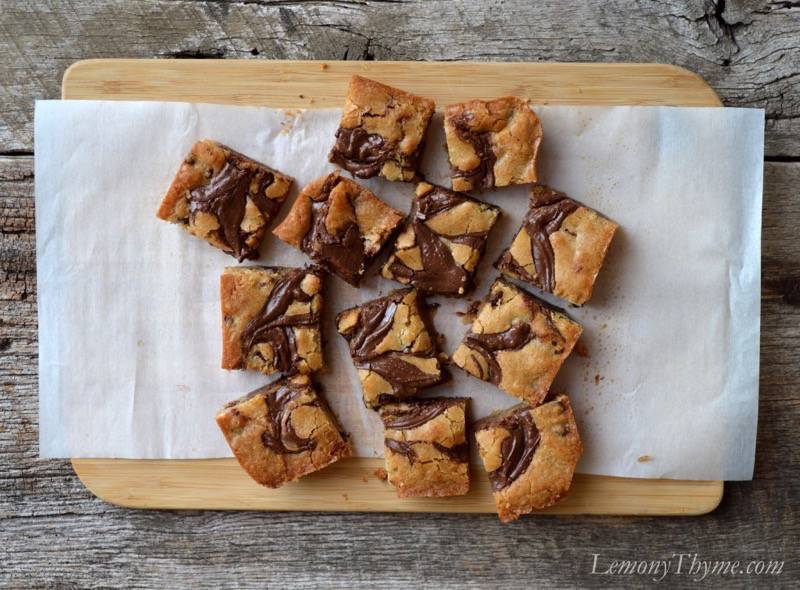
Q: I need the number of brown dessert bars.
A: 12